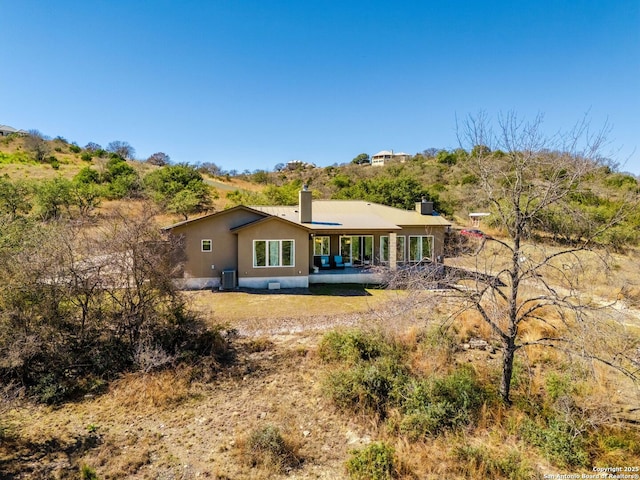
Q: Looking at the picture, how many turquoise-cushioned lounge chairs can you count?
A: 2